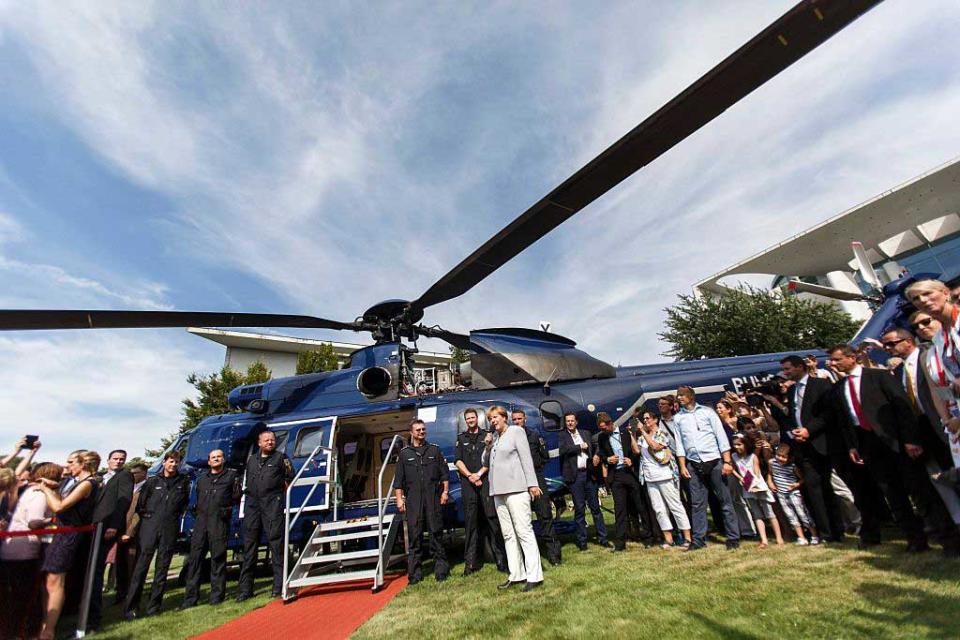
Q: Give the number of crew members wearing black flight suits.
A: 6